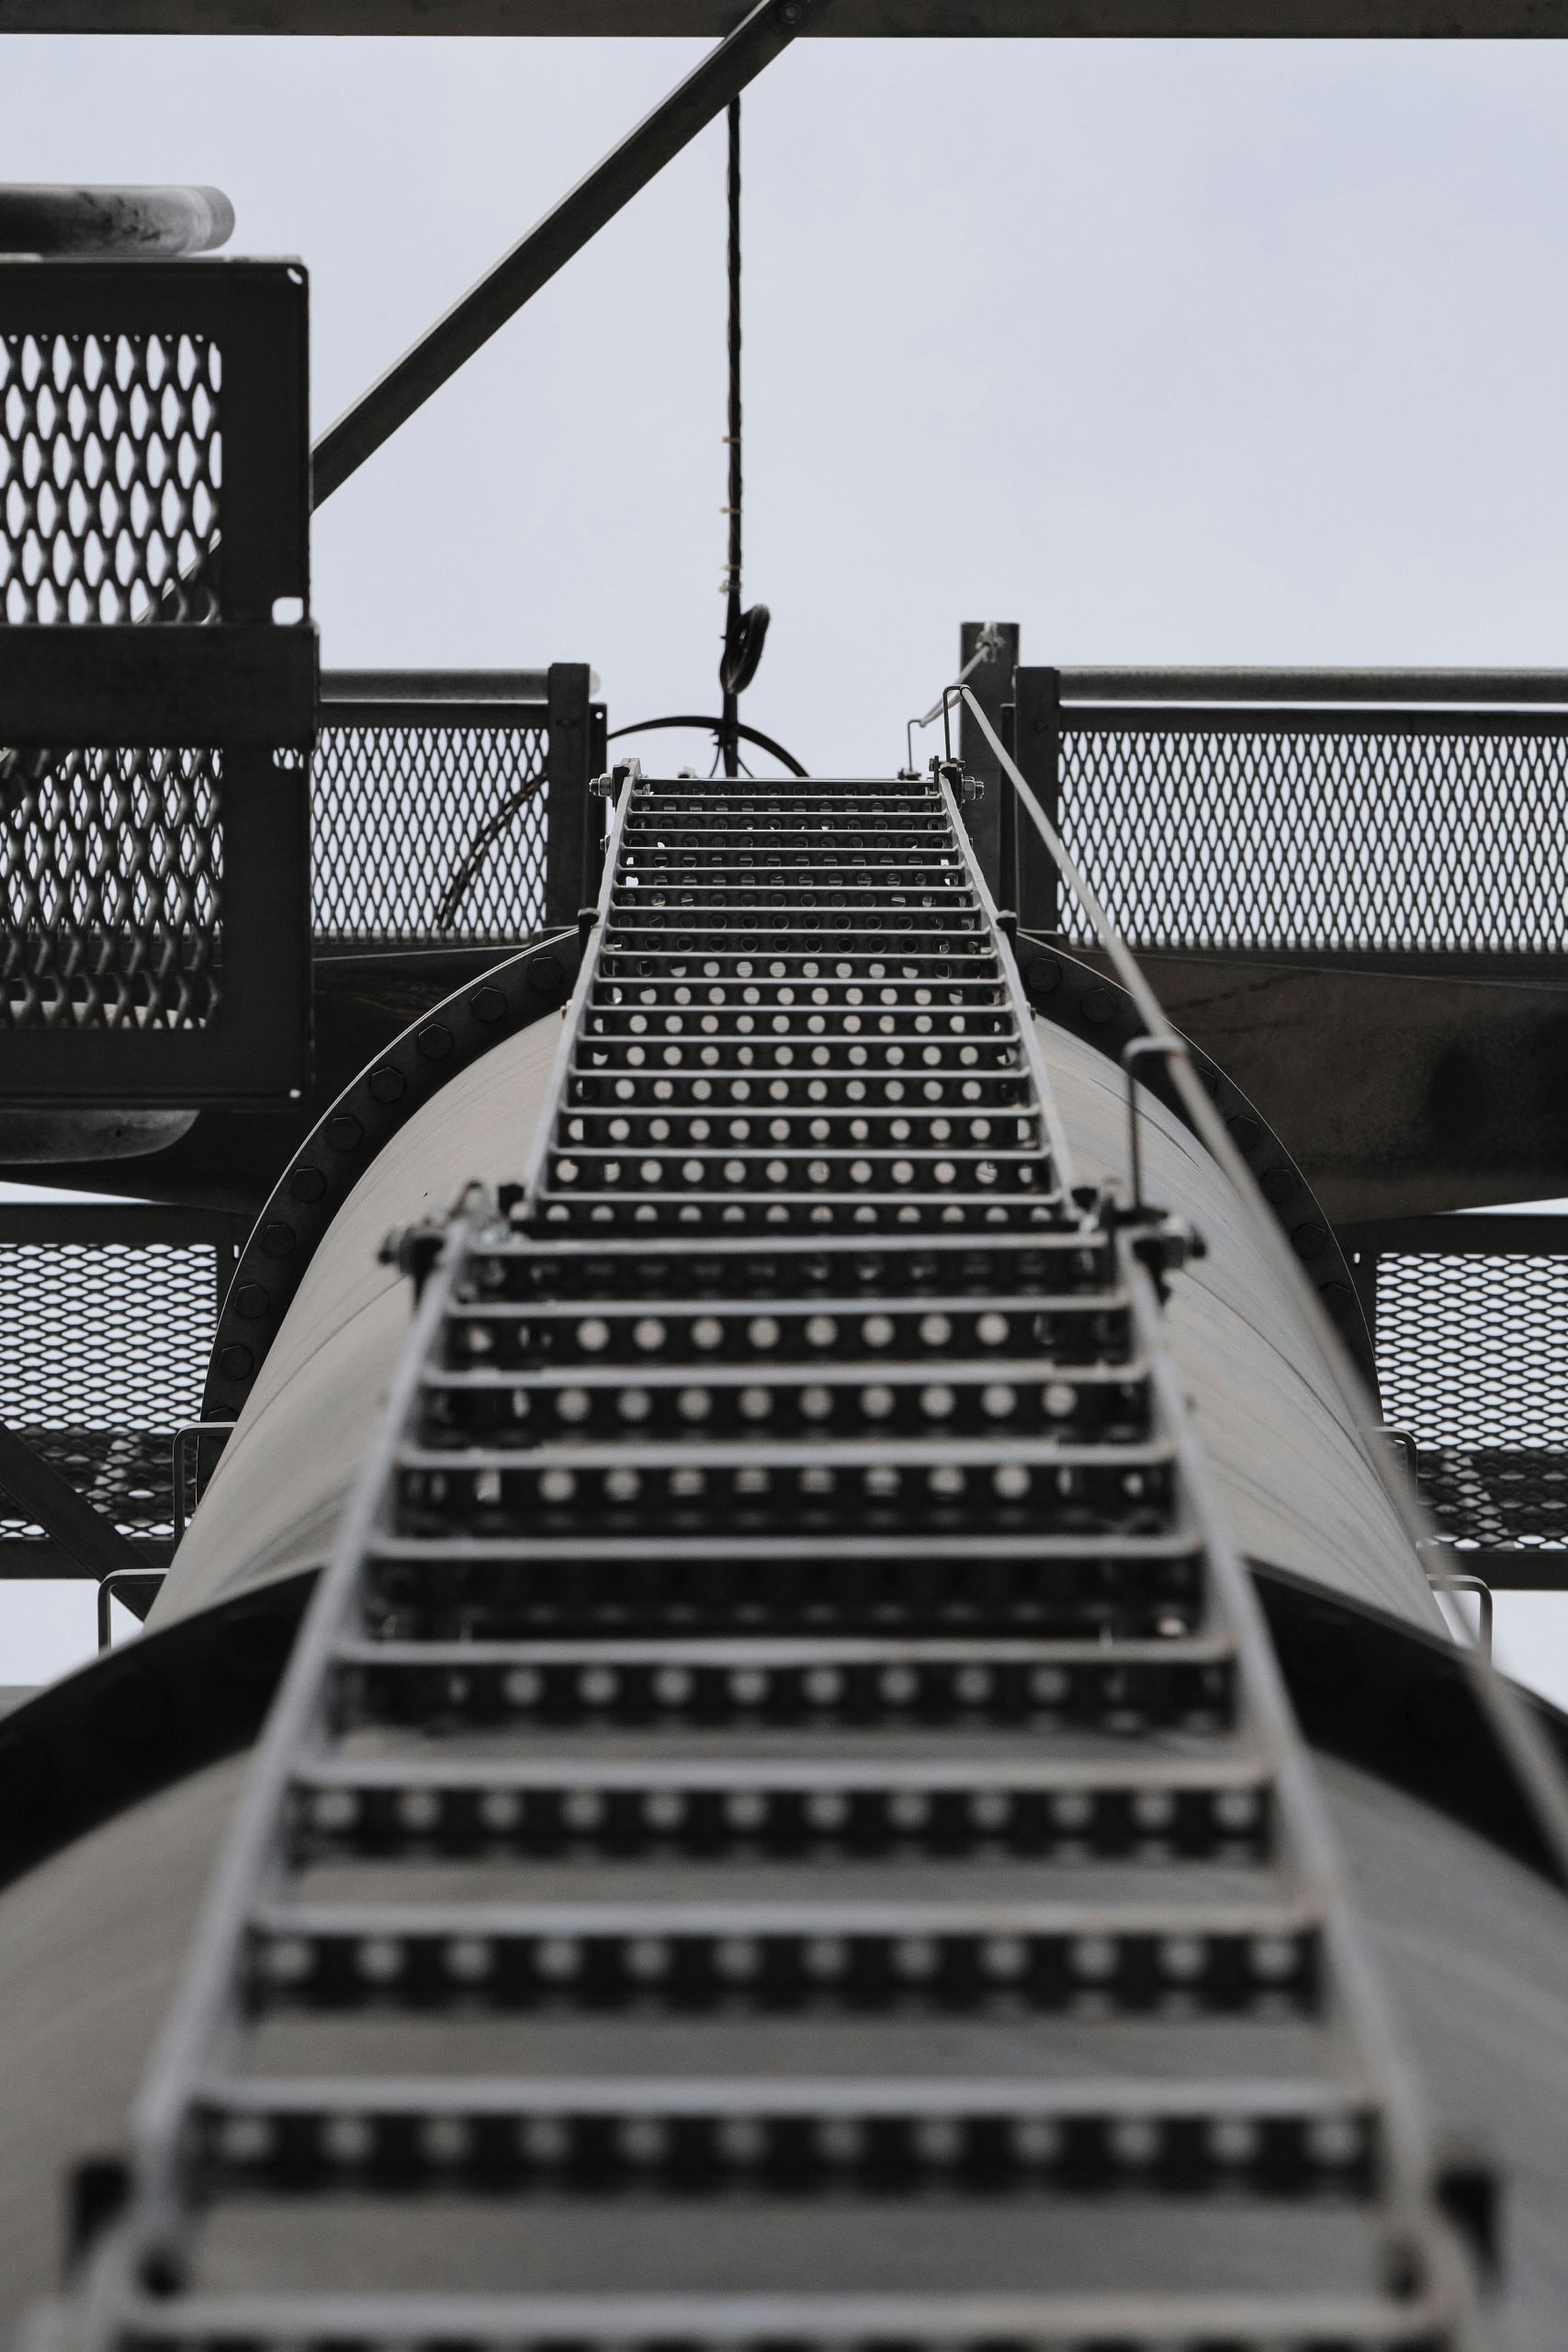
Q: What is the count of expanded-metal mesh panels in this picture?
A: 6